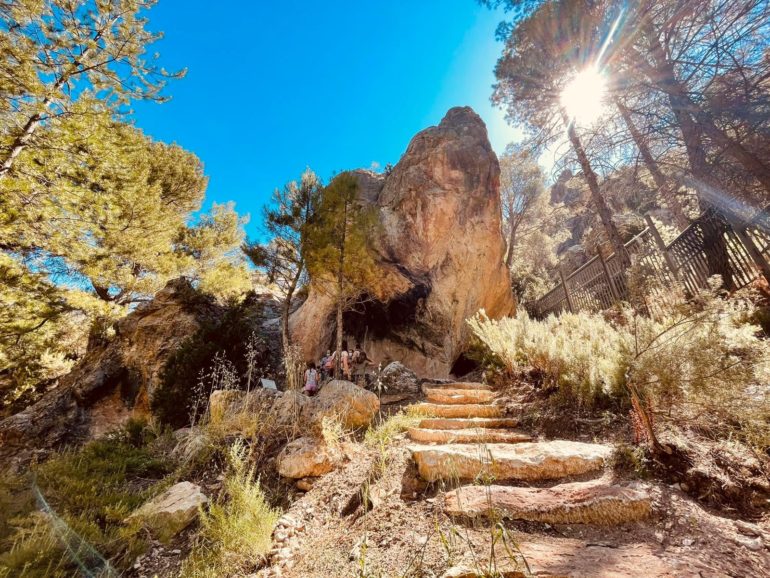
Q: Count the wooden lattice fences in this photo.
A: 1